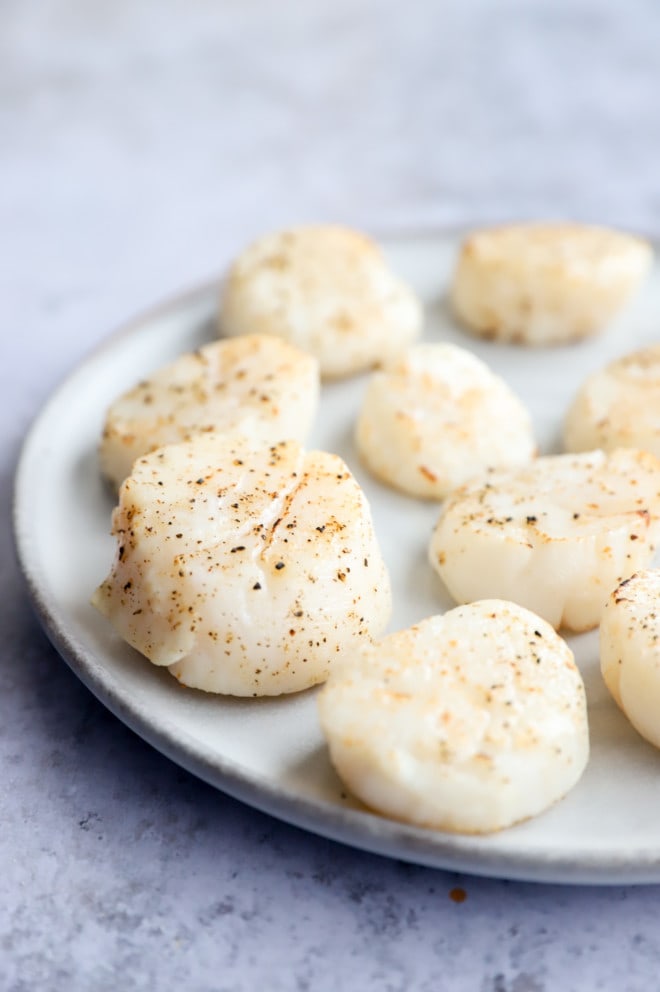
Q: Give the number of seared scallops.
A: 9